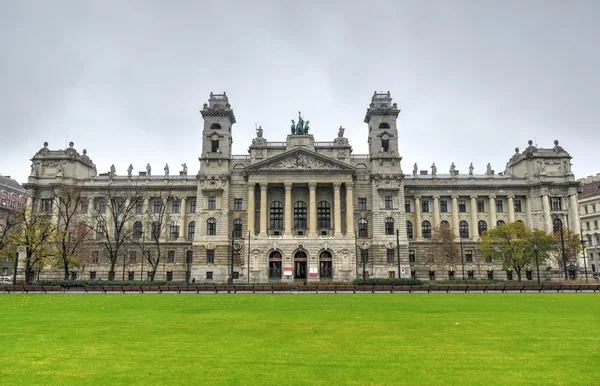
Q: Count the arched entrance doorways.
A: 3